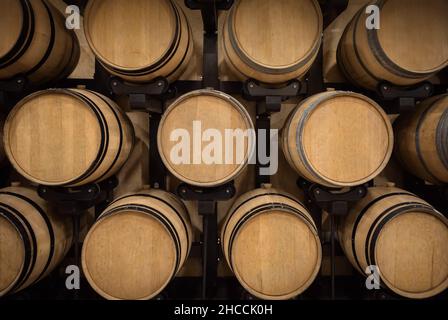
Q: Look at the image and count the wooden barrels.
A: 12